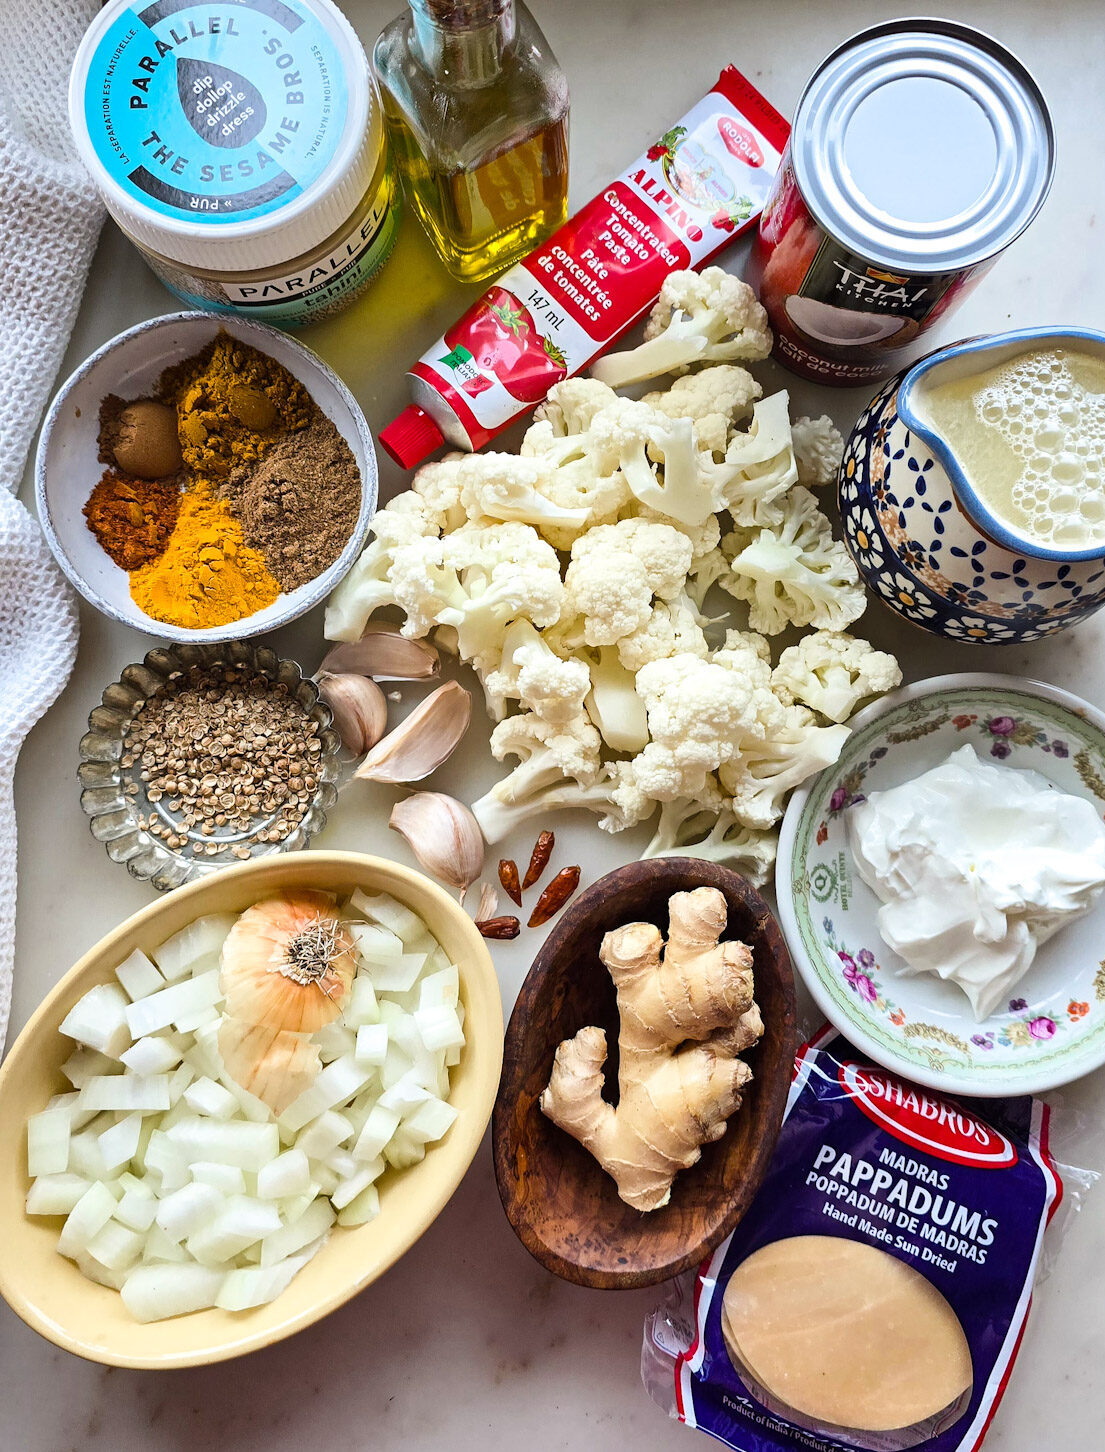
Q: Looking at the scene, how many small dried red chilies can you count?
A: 4